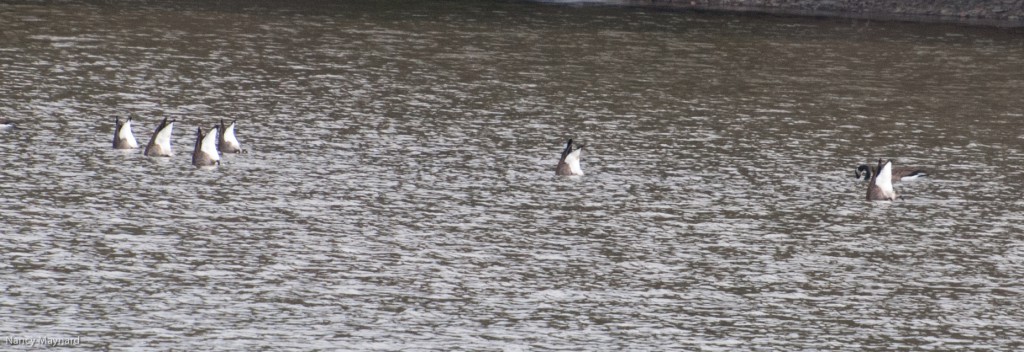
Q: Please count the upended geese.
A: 6